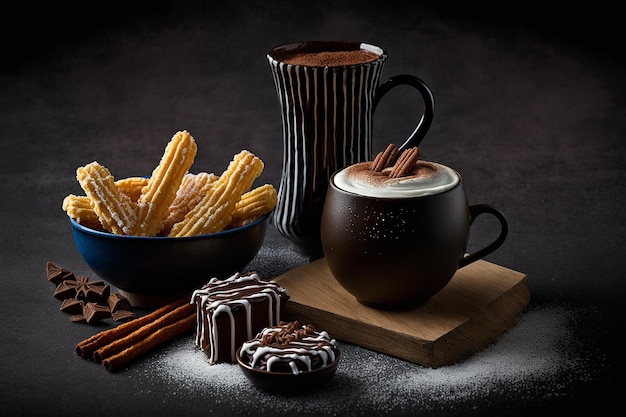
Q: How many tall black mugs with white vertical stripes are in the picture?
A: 1